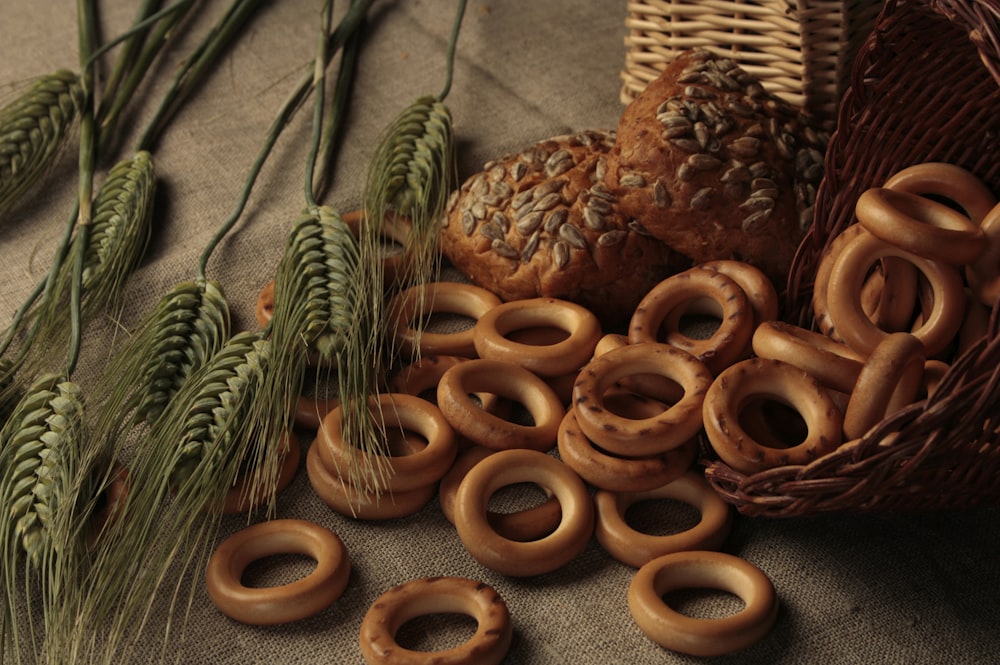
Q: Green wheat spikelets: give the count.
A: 7